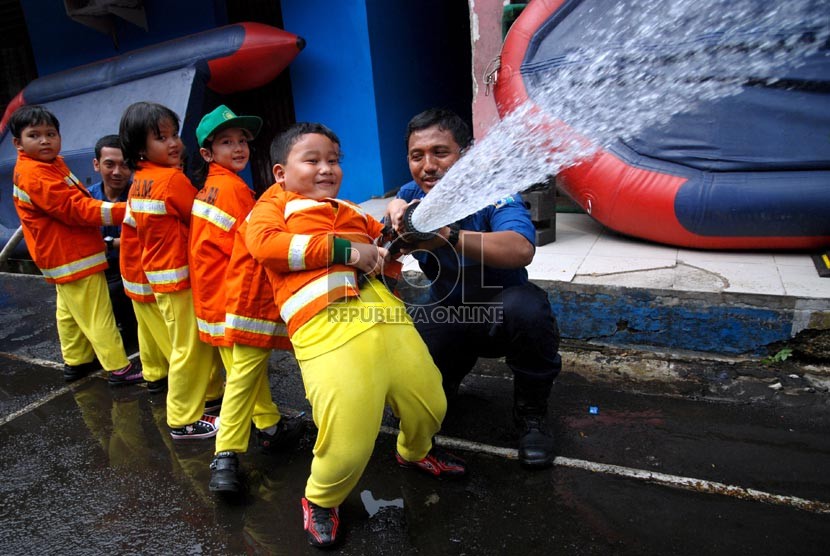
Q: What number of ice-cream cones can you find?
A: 0